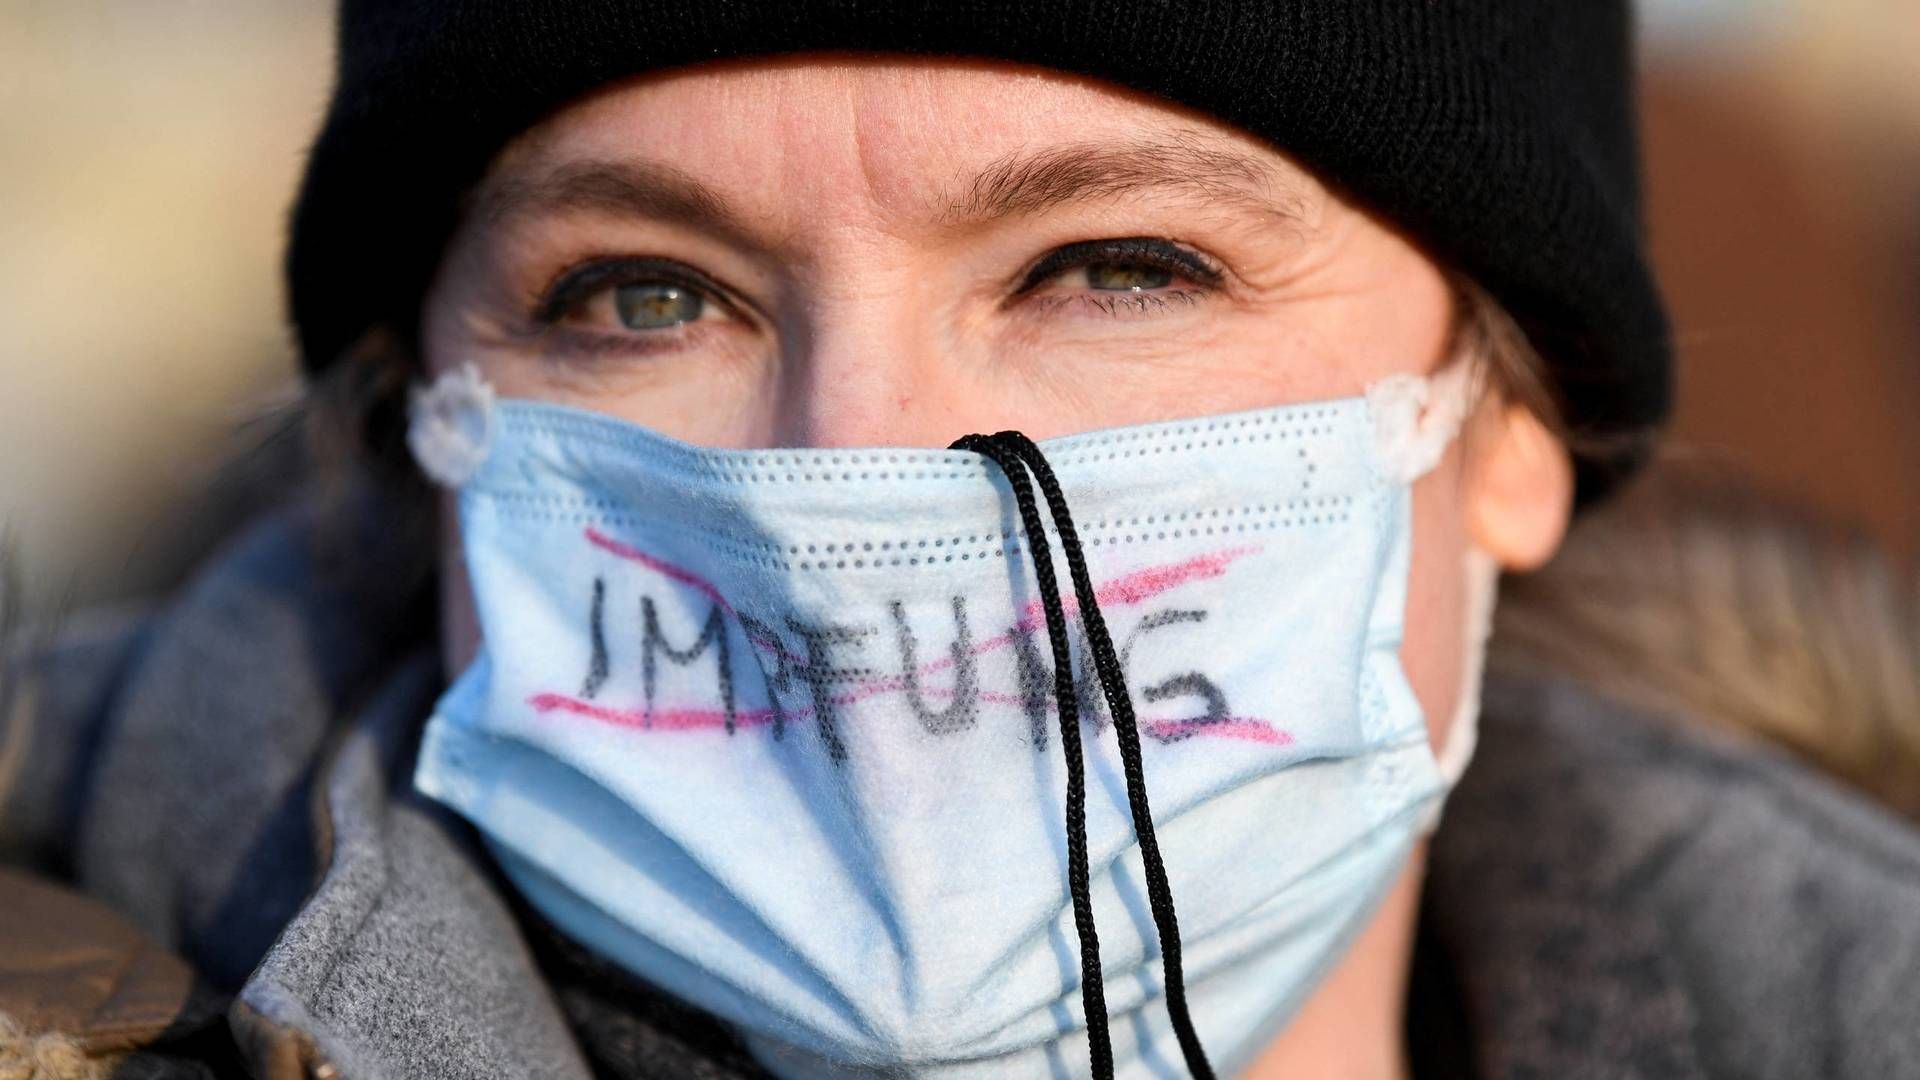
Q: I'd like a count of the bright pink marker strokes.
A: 2